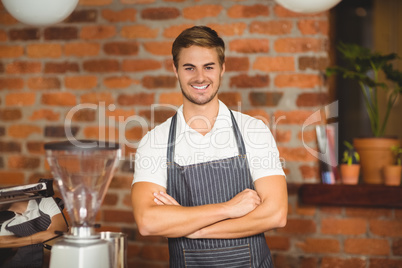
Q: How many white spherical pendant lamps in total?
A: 2